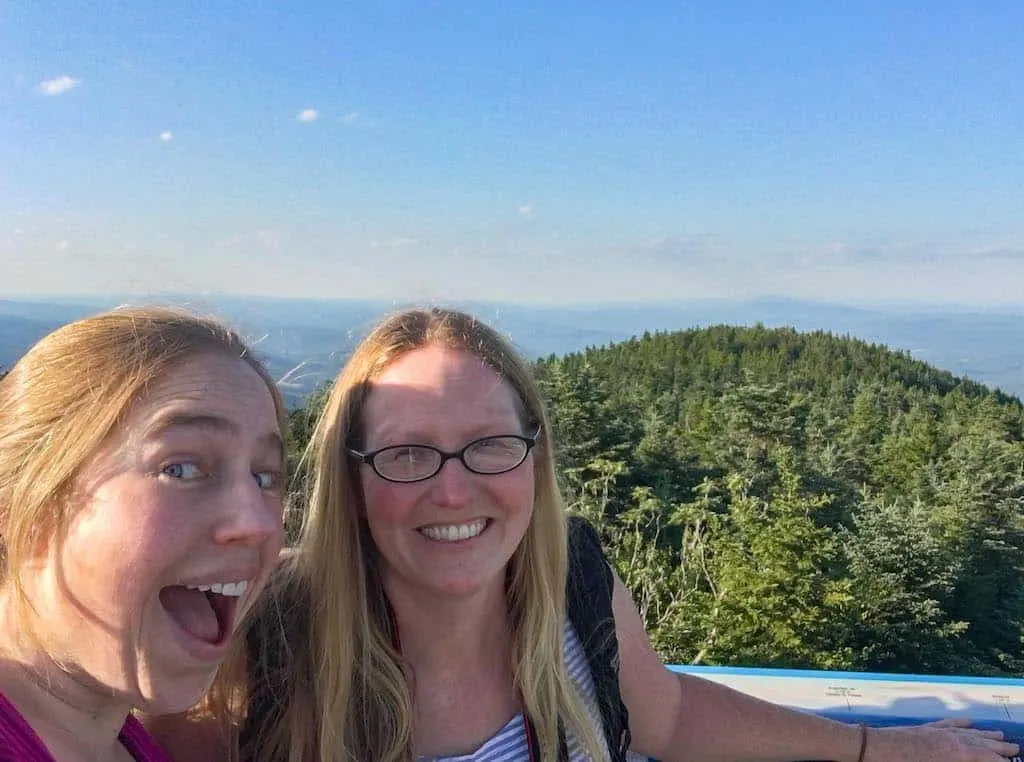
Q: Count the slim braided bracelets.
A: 1